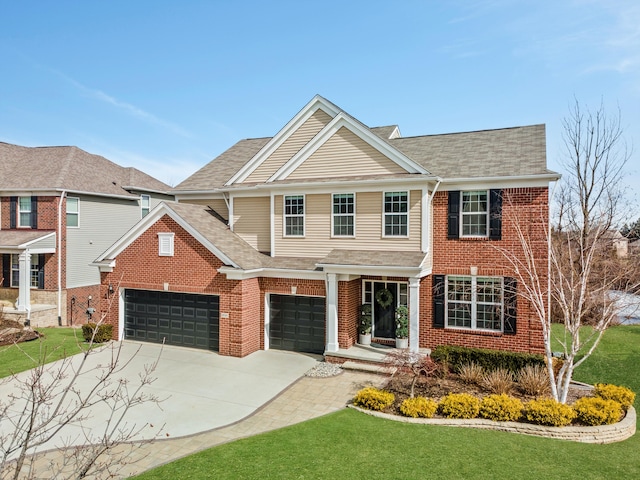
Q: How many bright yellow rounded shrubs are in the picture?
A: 7